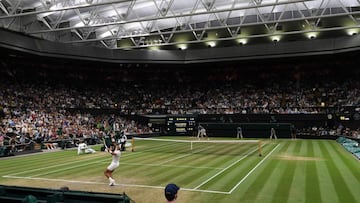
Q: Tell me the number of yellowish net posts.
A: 2